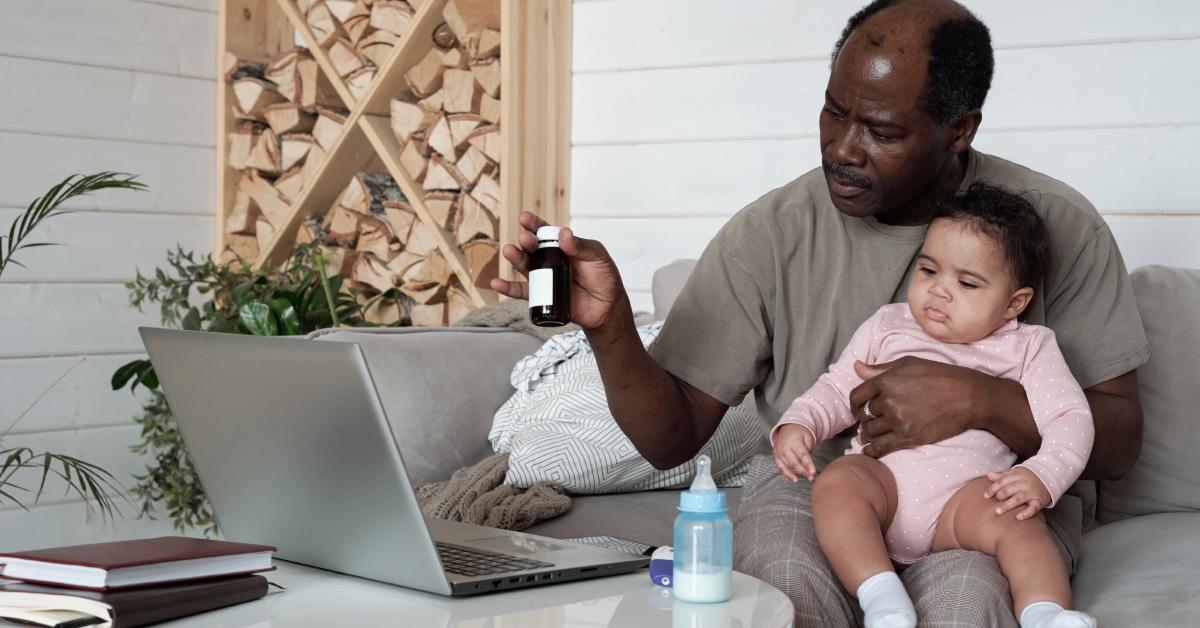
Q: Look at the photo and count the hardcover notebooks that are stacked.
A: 2